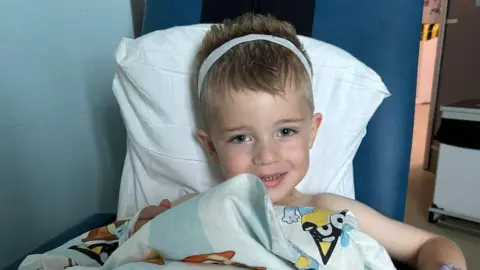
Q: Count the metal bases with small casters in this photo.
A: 1